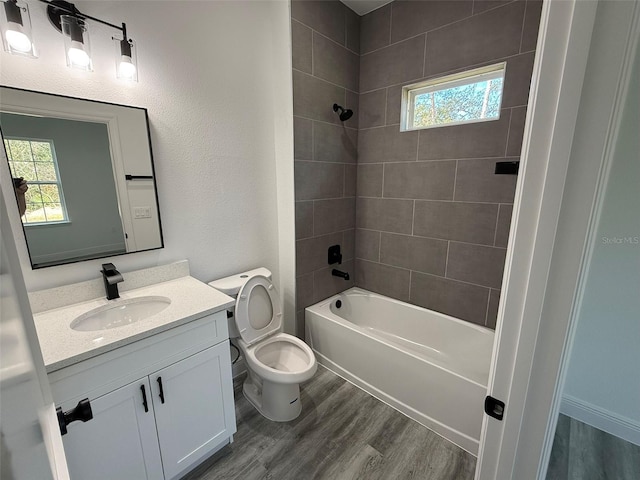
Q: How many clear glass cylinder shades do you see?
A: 3